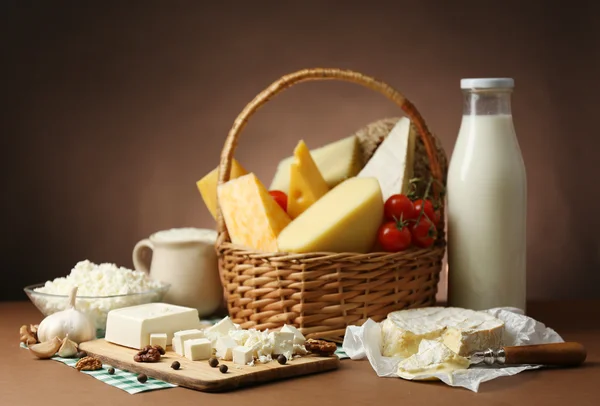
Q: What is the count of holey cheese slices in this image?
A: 1